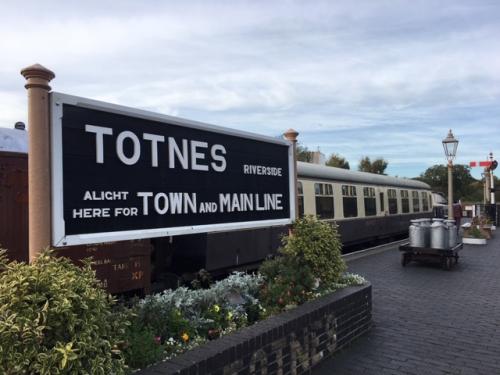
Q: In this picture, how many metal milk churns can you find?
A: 4